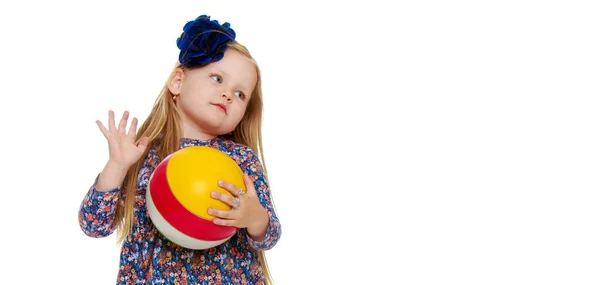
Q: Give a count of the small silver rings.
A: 2